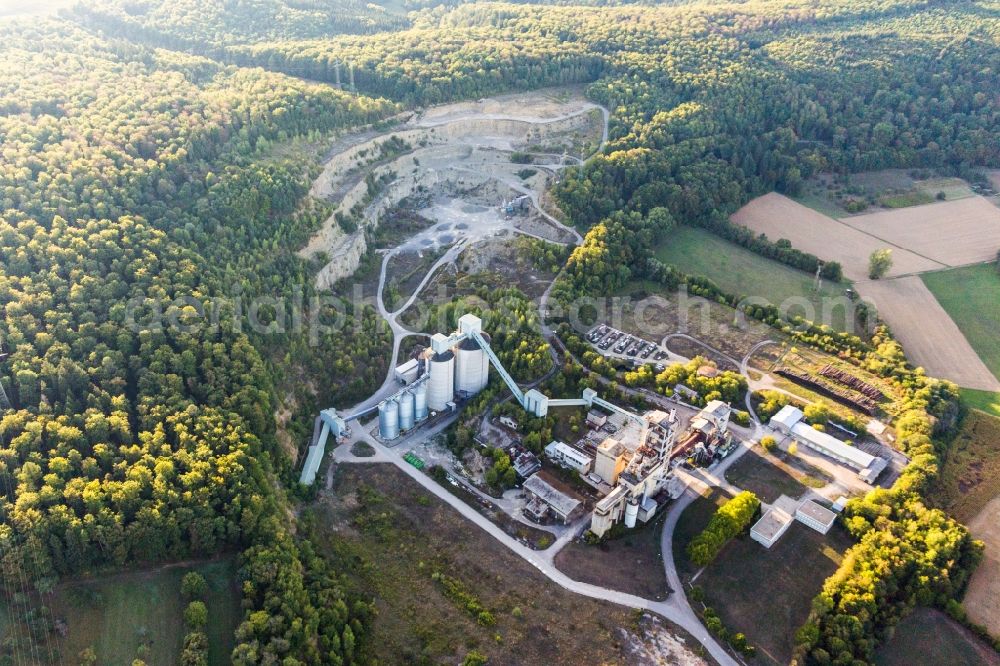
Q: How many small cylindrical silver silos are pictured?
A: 3